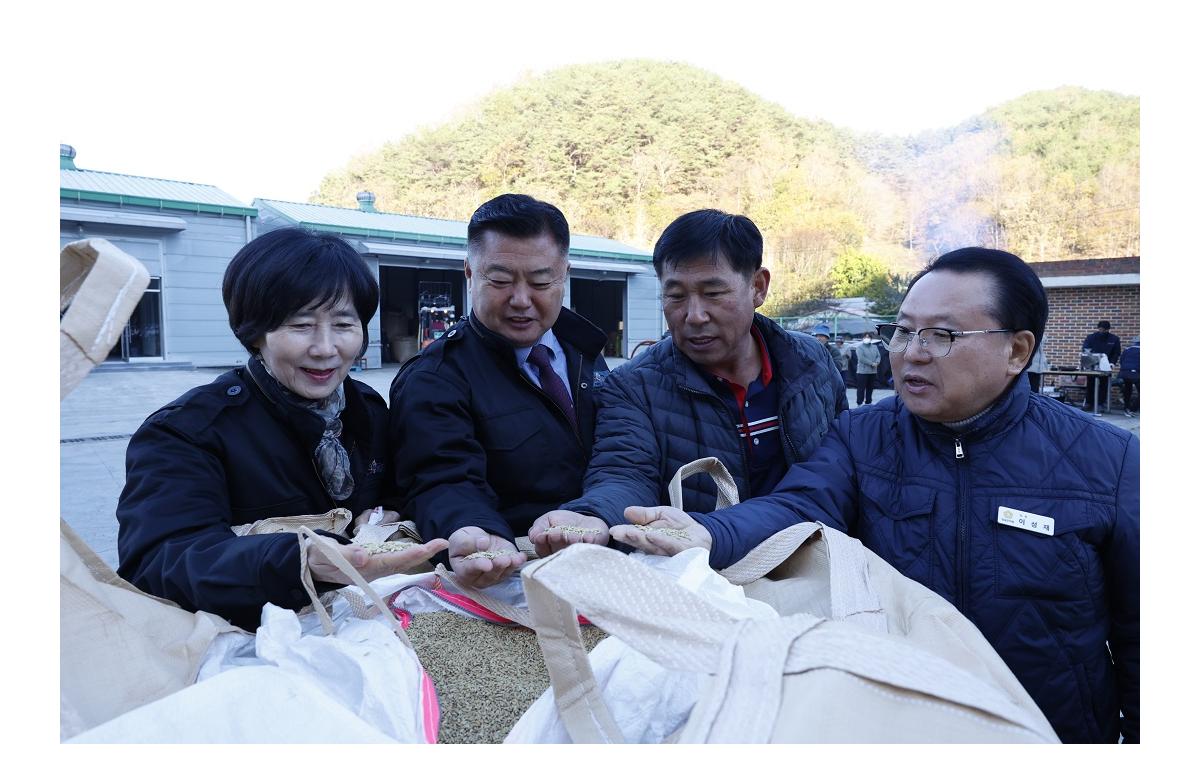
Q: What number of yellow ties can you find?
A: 0